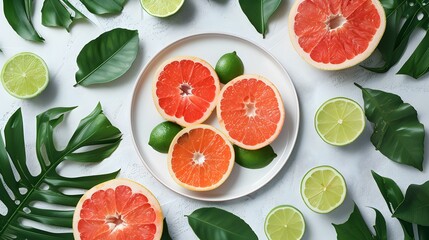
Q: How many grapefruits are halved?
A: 5